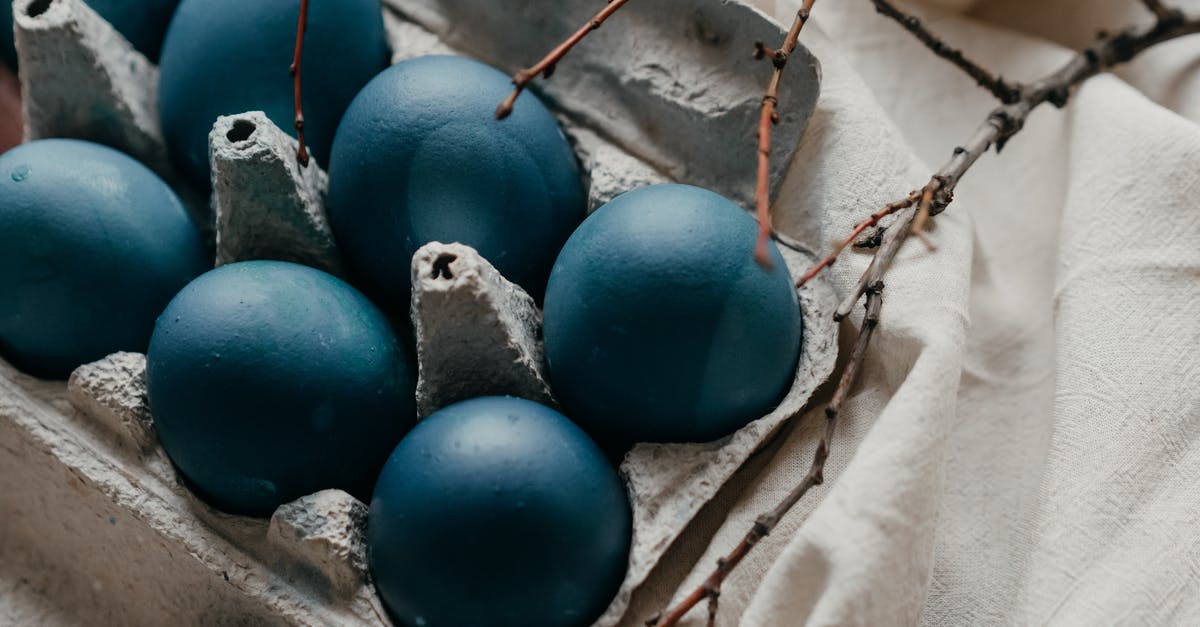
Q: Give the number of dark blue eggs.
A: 7